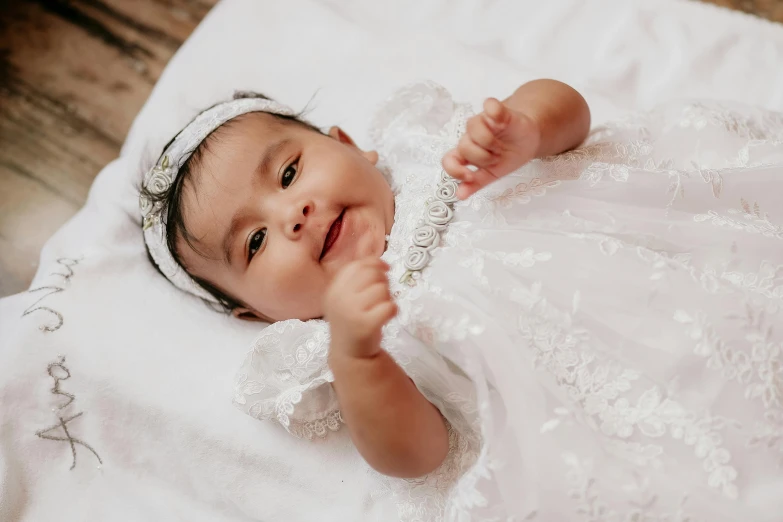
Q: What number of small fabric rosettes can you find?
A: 7